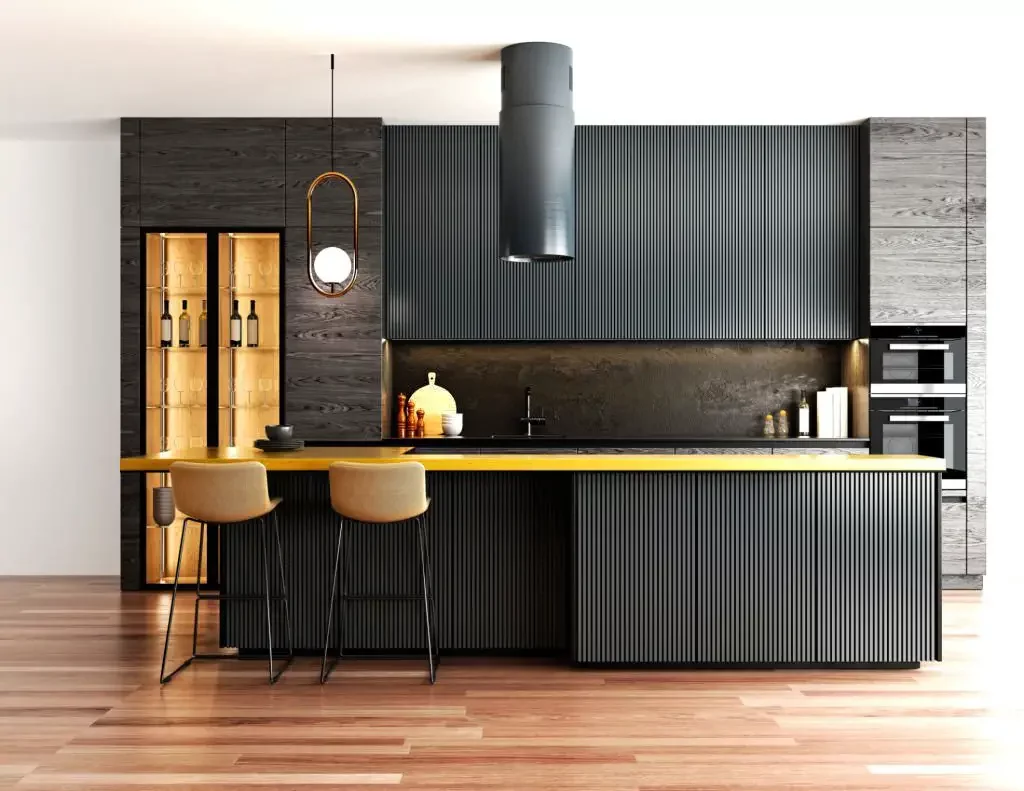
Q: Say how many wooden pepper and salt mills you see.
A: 3